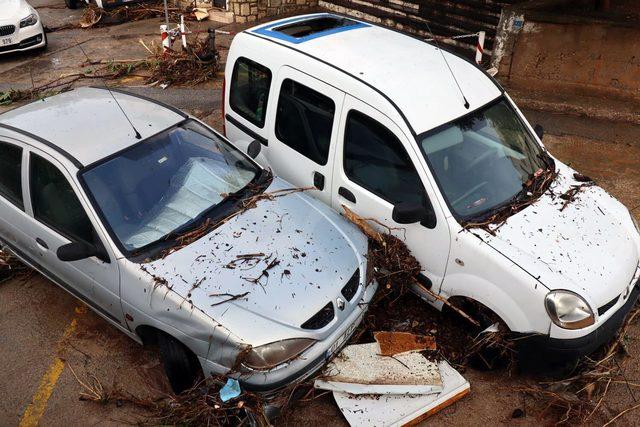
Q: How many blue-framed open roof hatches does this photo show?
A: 1